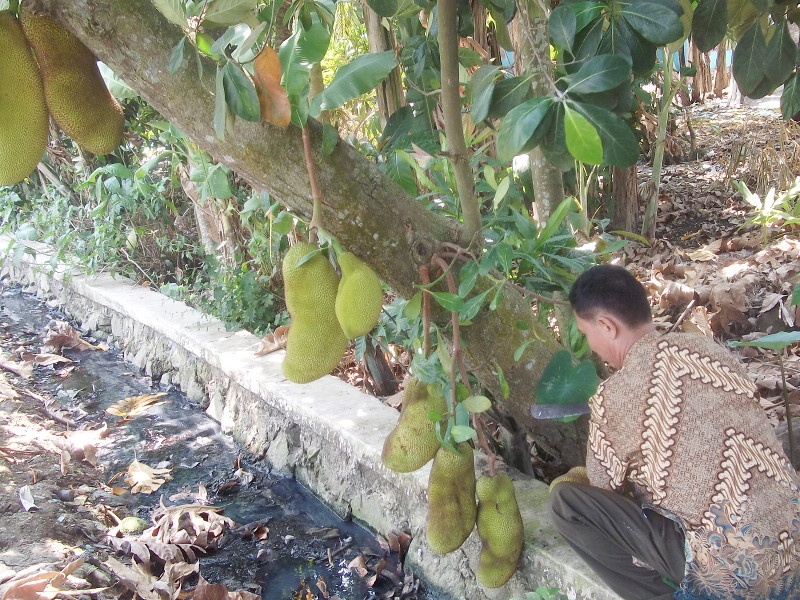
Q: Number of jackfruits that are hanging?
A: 7